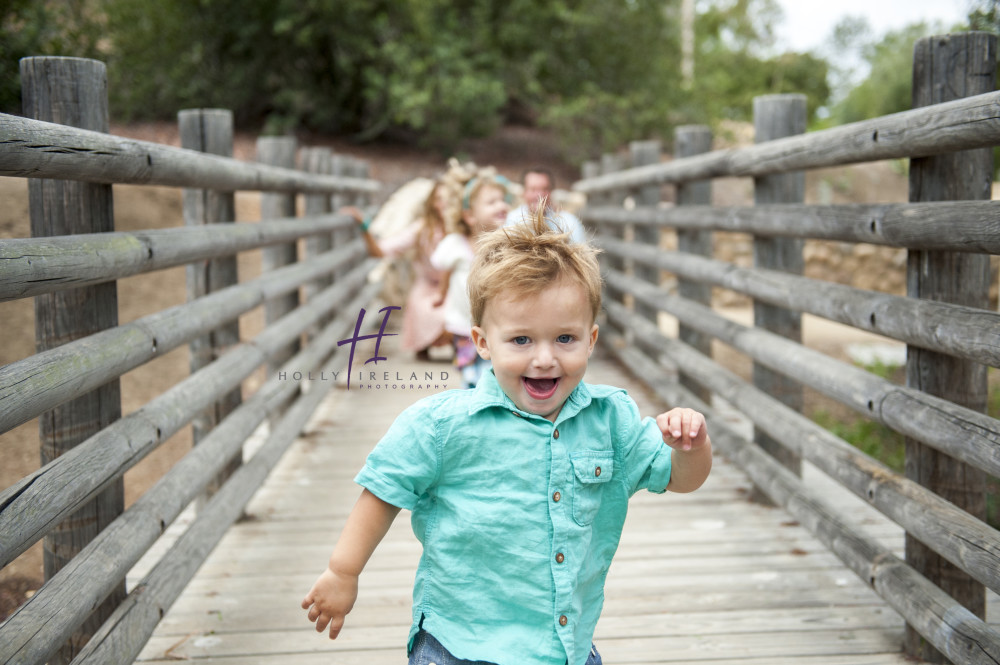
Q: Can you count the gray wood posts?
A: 12